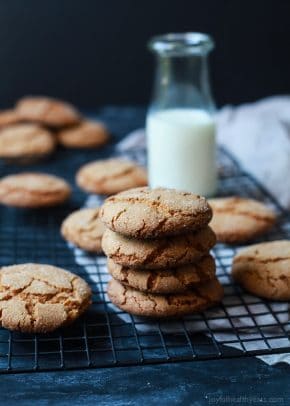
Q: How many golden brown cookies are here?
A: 14